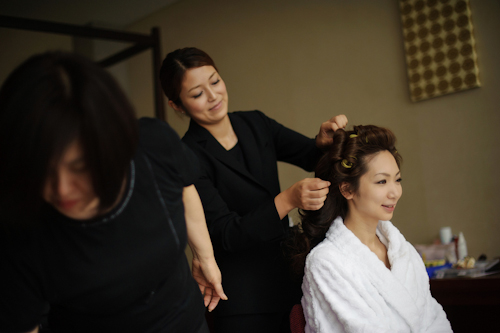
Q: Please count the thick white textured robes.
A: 1